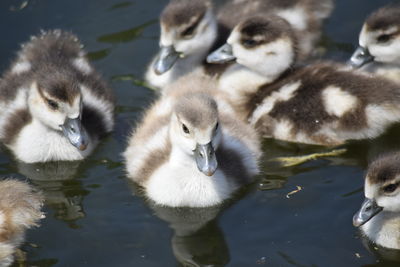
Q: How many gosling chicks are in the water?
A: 7